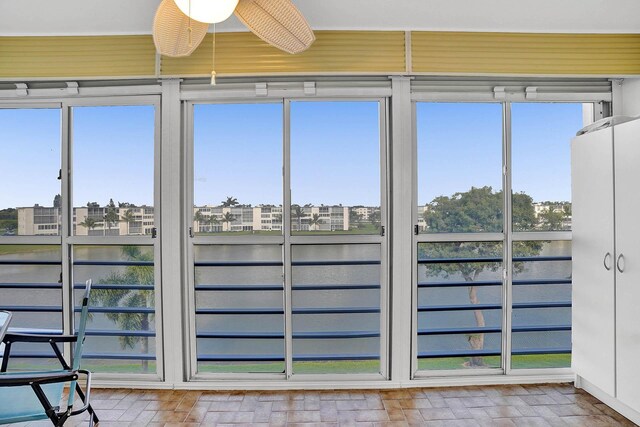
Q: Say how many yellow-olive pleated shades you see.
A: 3